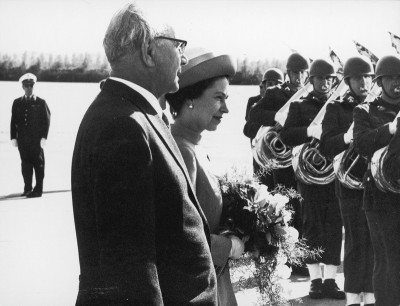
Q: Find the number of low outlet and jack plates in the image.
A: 0